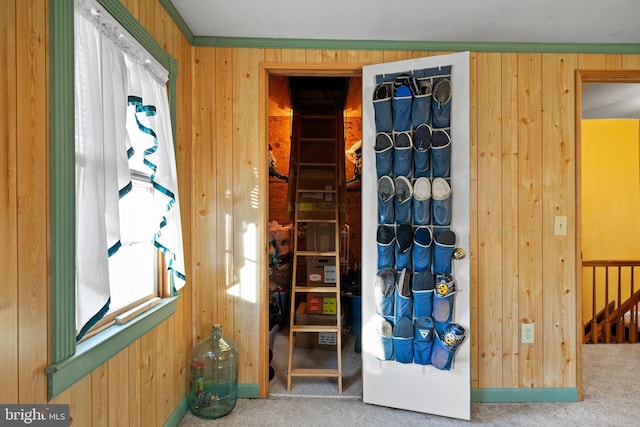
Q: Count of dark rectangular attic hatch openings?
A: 1